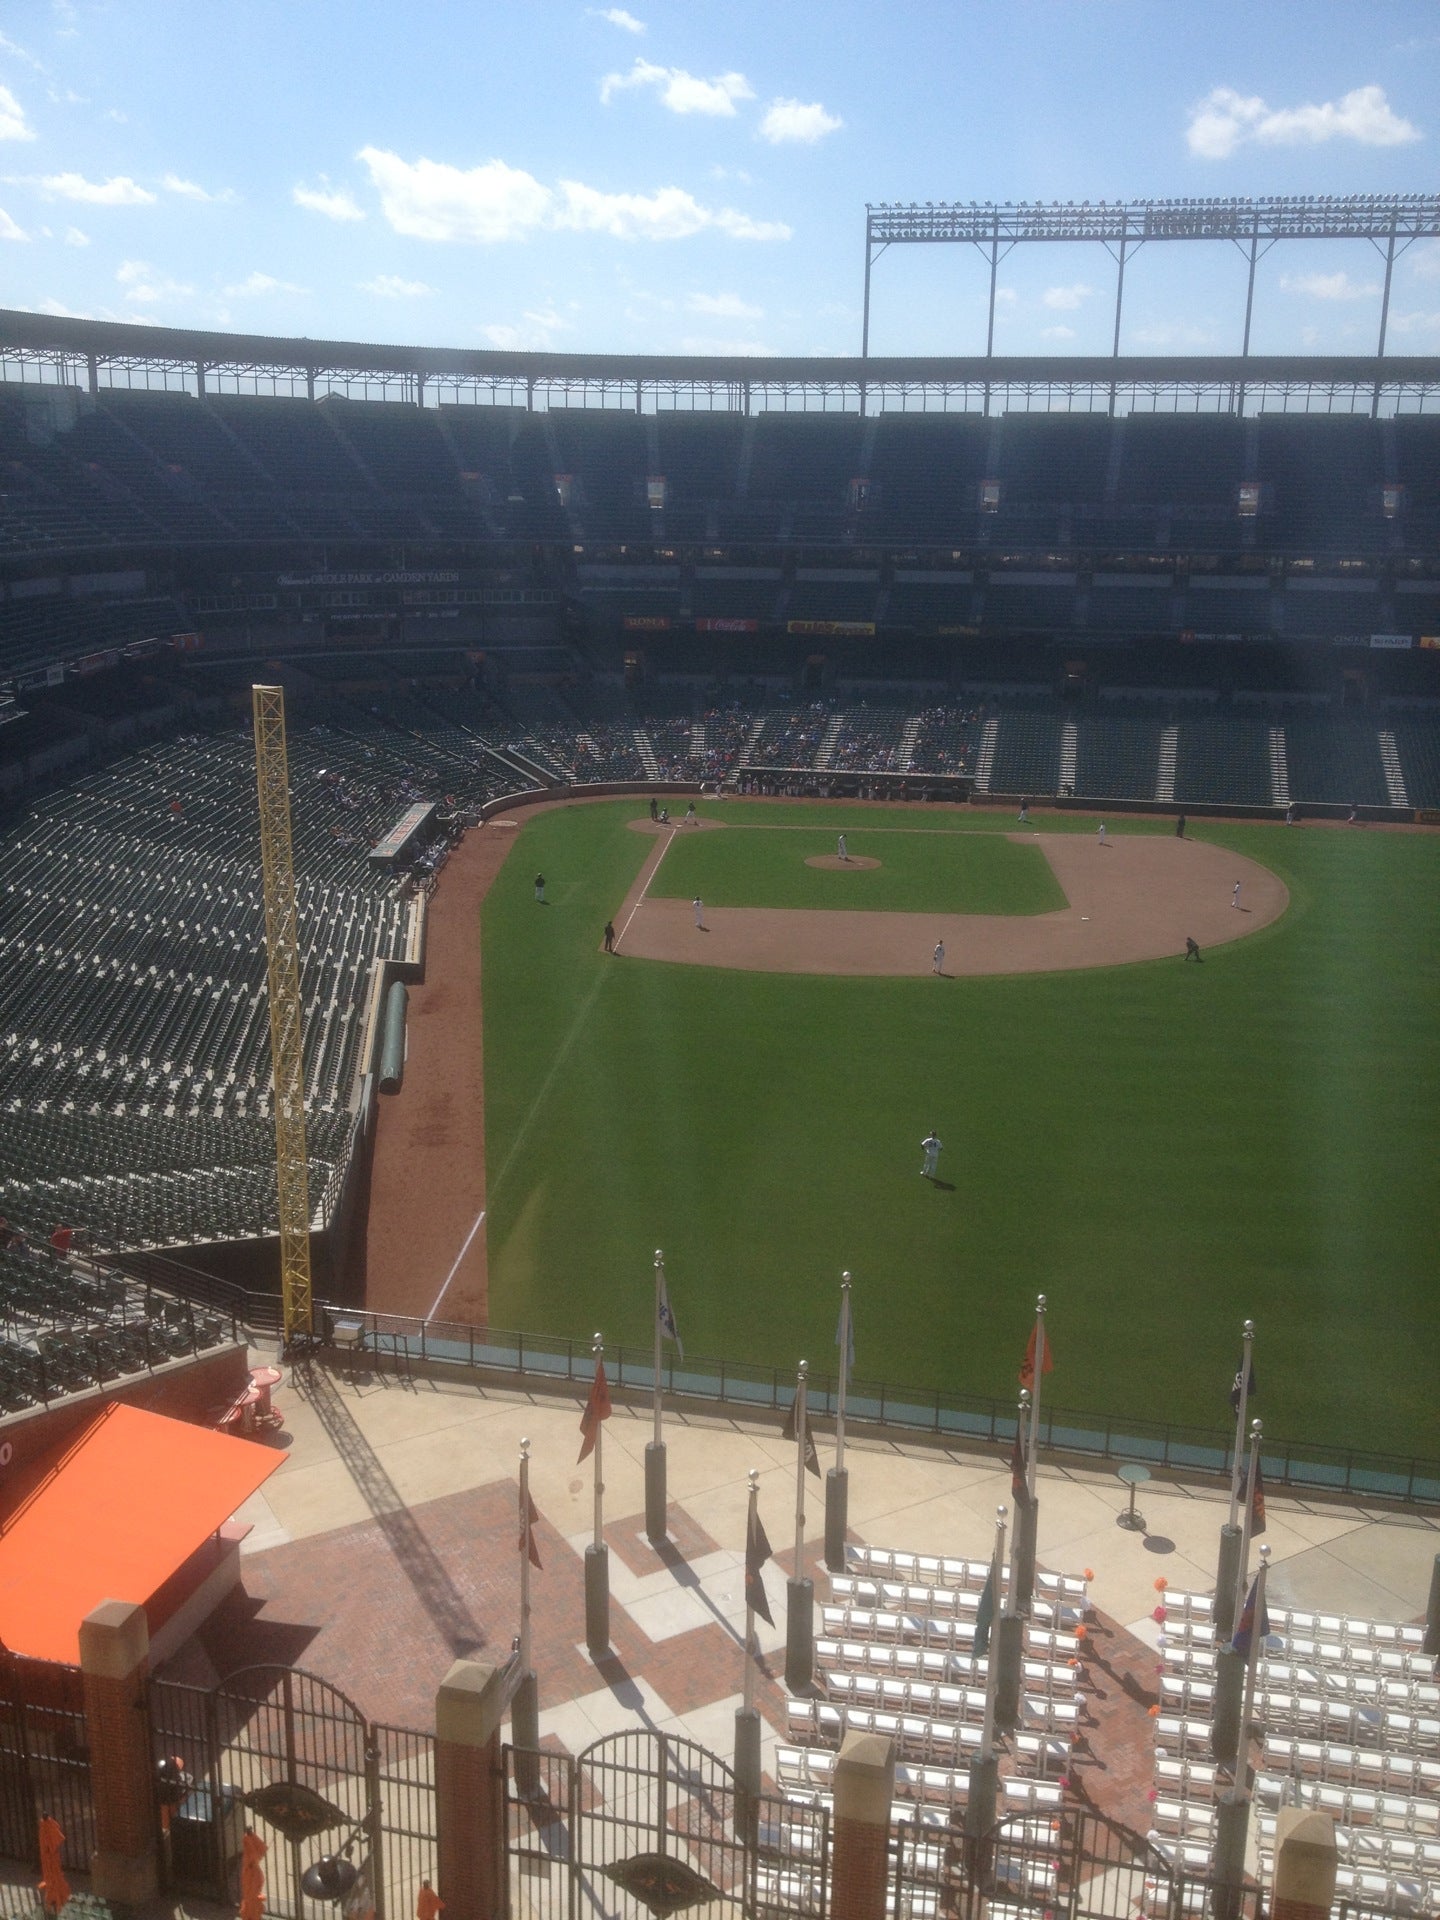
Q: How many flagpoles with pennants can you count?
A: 12